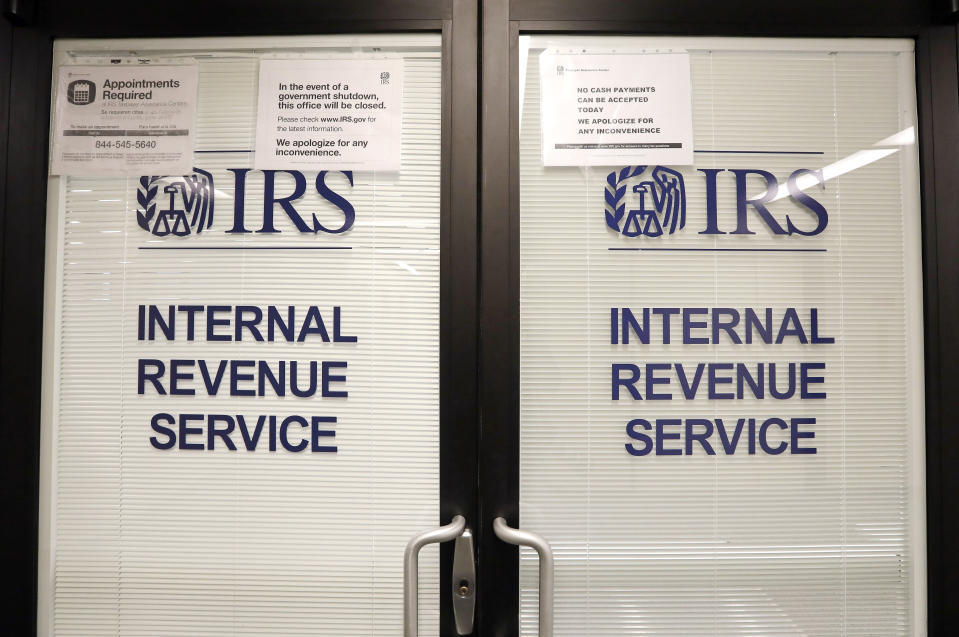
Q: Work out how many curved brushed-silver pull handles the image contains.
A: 2